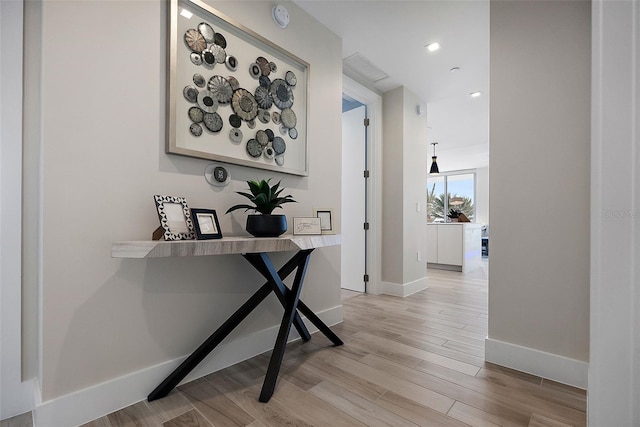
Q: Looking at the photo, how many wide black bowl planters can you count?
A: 1